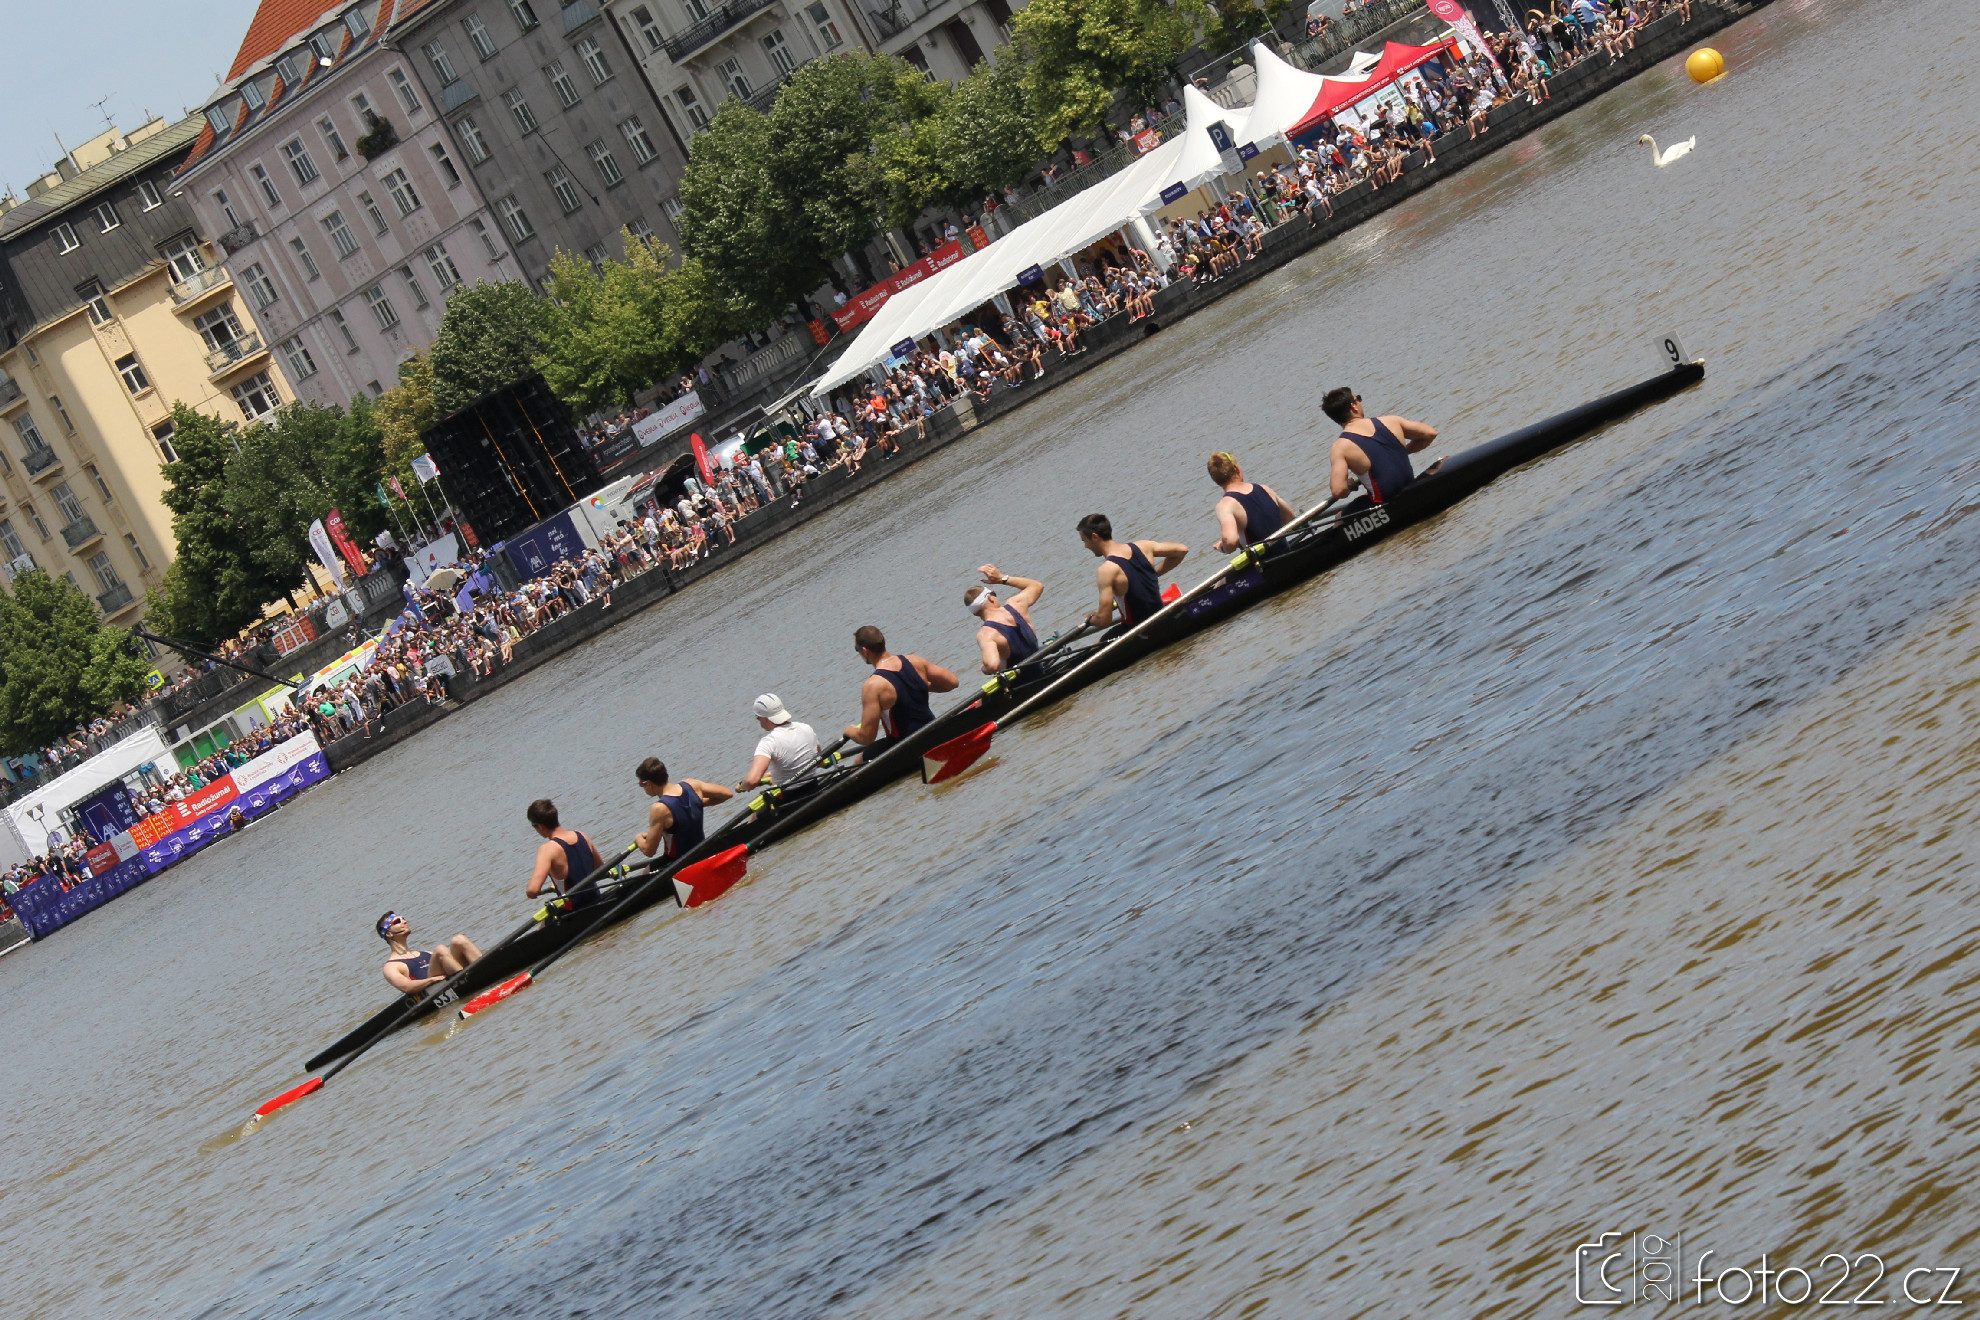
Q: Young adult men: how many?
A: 9